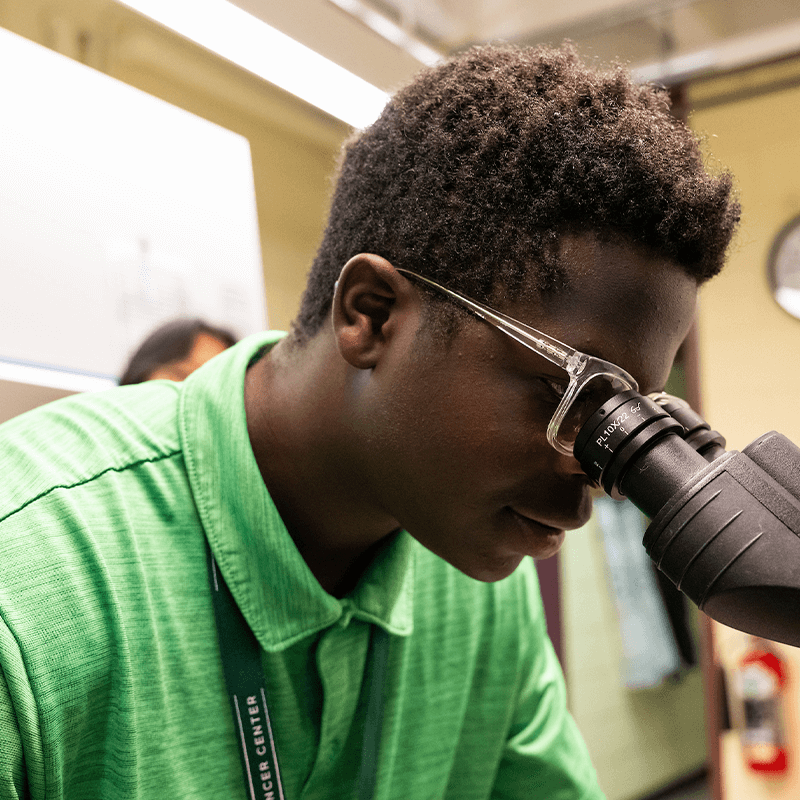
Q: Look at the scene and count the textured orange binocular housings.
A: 0